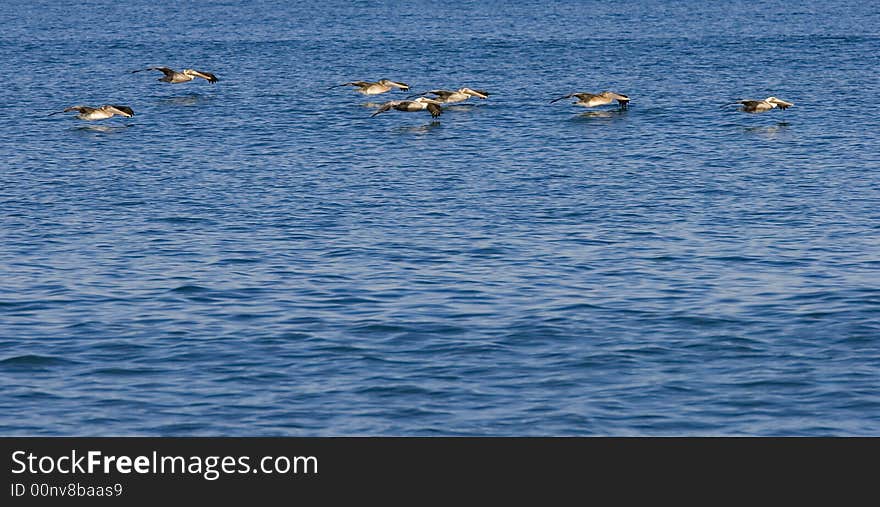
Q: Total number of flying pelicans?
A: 7